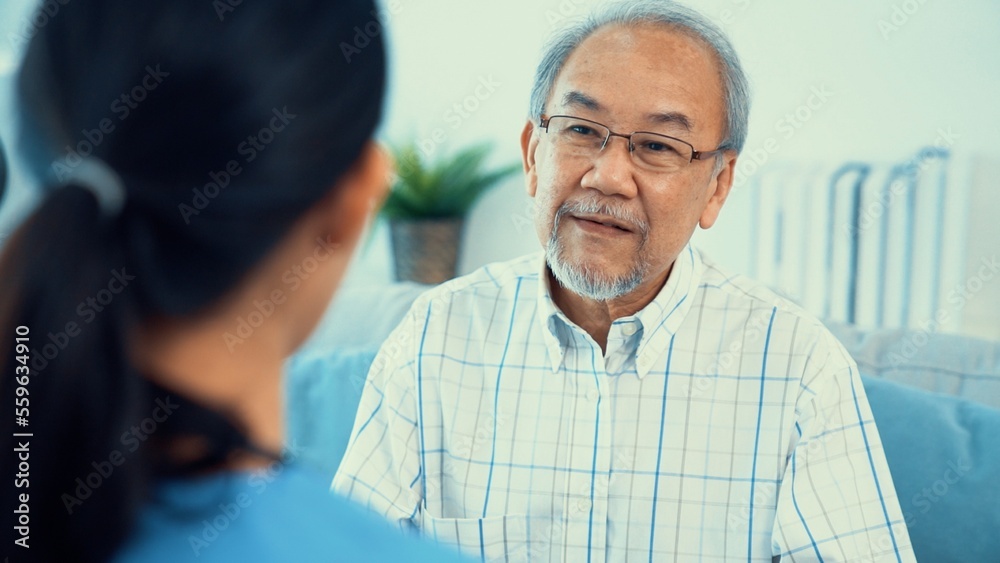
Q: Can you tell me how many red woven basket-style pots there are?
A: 0